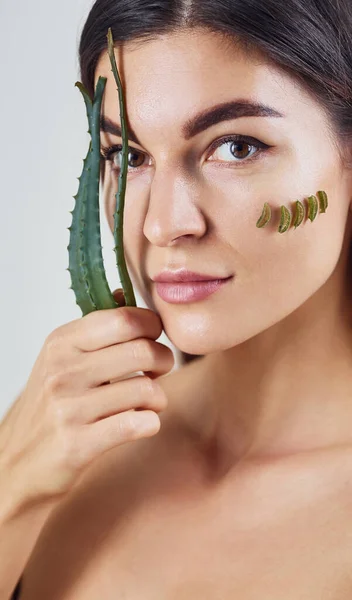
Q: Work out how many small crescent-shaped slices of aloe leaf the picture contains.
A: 5